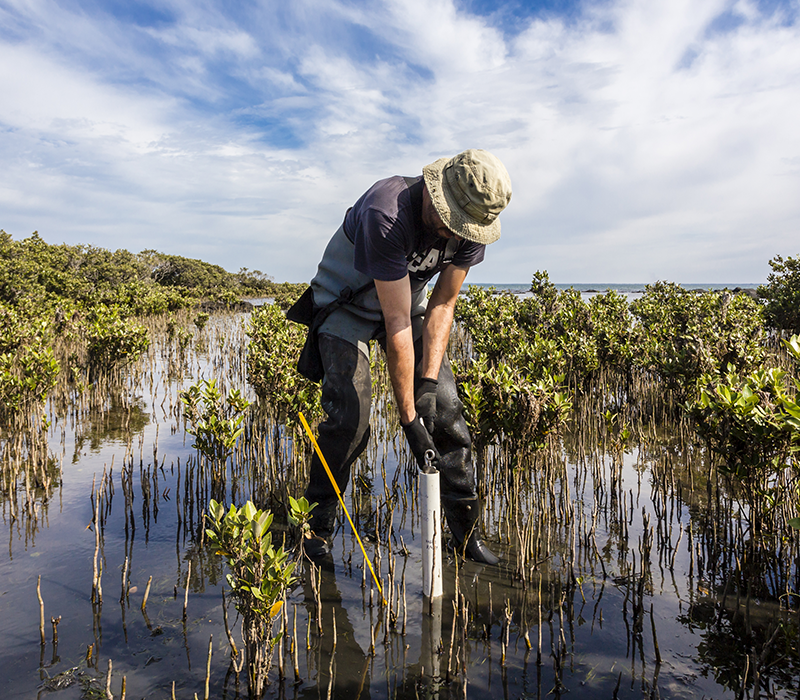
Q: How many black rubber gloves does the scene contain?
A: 2